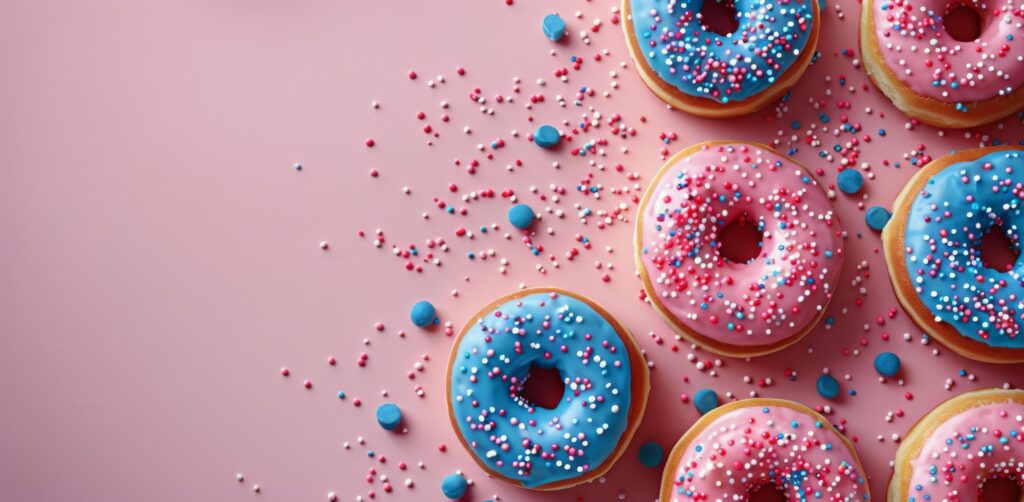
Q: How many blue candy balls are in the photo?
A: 12